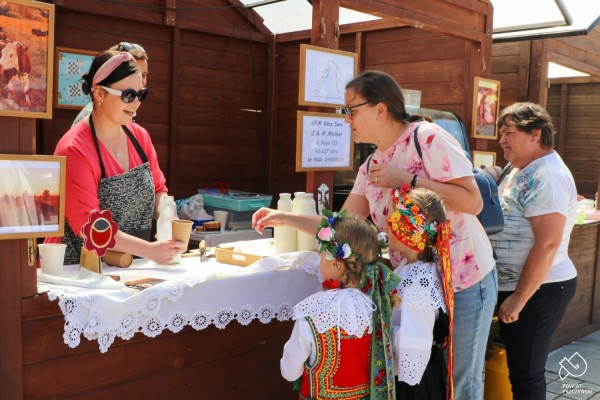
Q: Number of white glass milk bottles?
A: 4